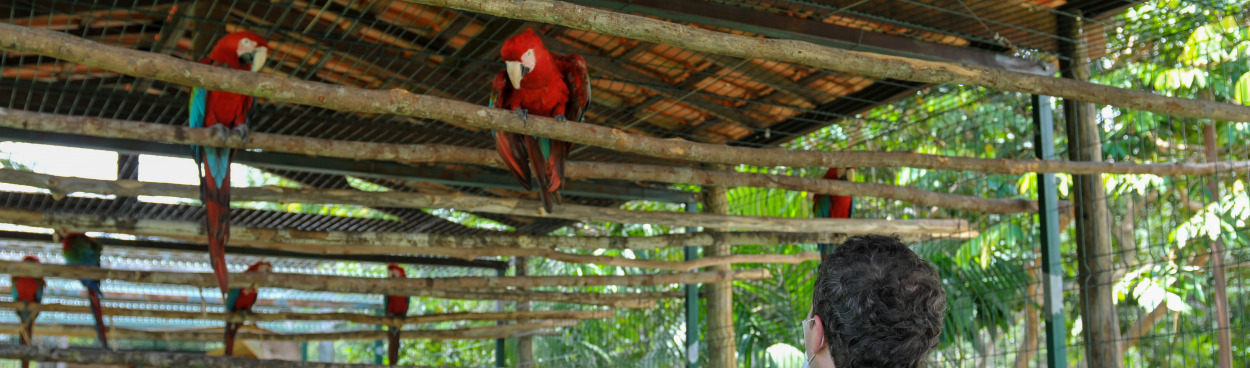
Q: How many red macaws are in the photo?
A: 7